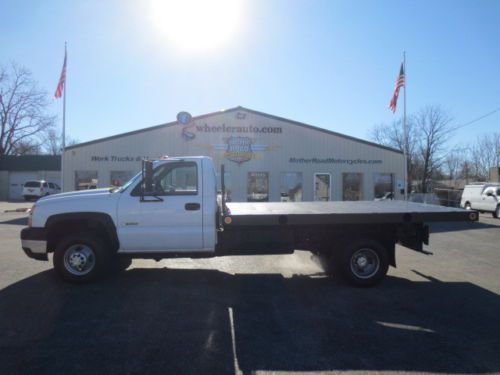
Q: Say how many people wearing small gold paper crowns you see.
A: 0